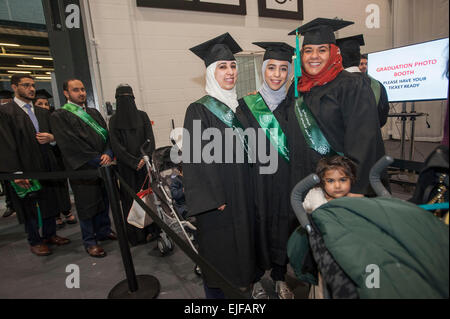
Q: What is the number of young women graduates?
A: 3